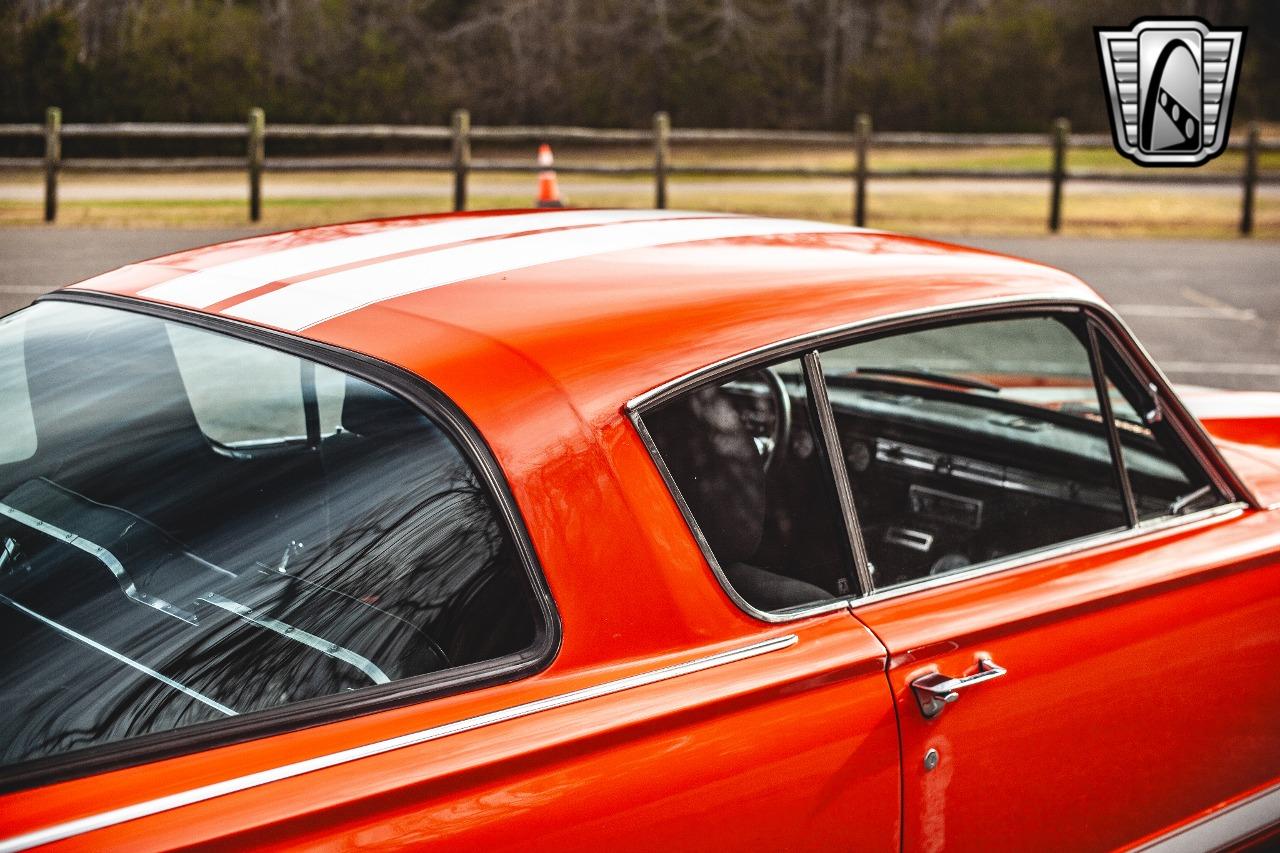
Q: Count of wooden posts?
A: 7